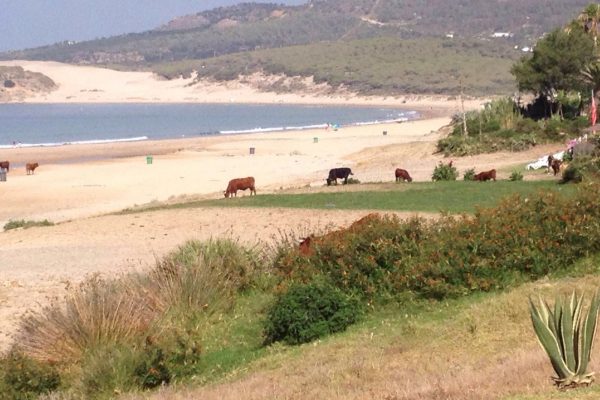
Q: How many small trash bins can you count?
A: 5